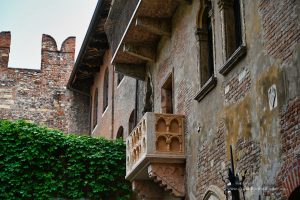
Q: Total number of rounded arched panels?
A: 4